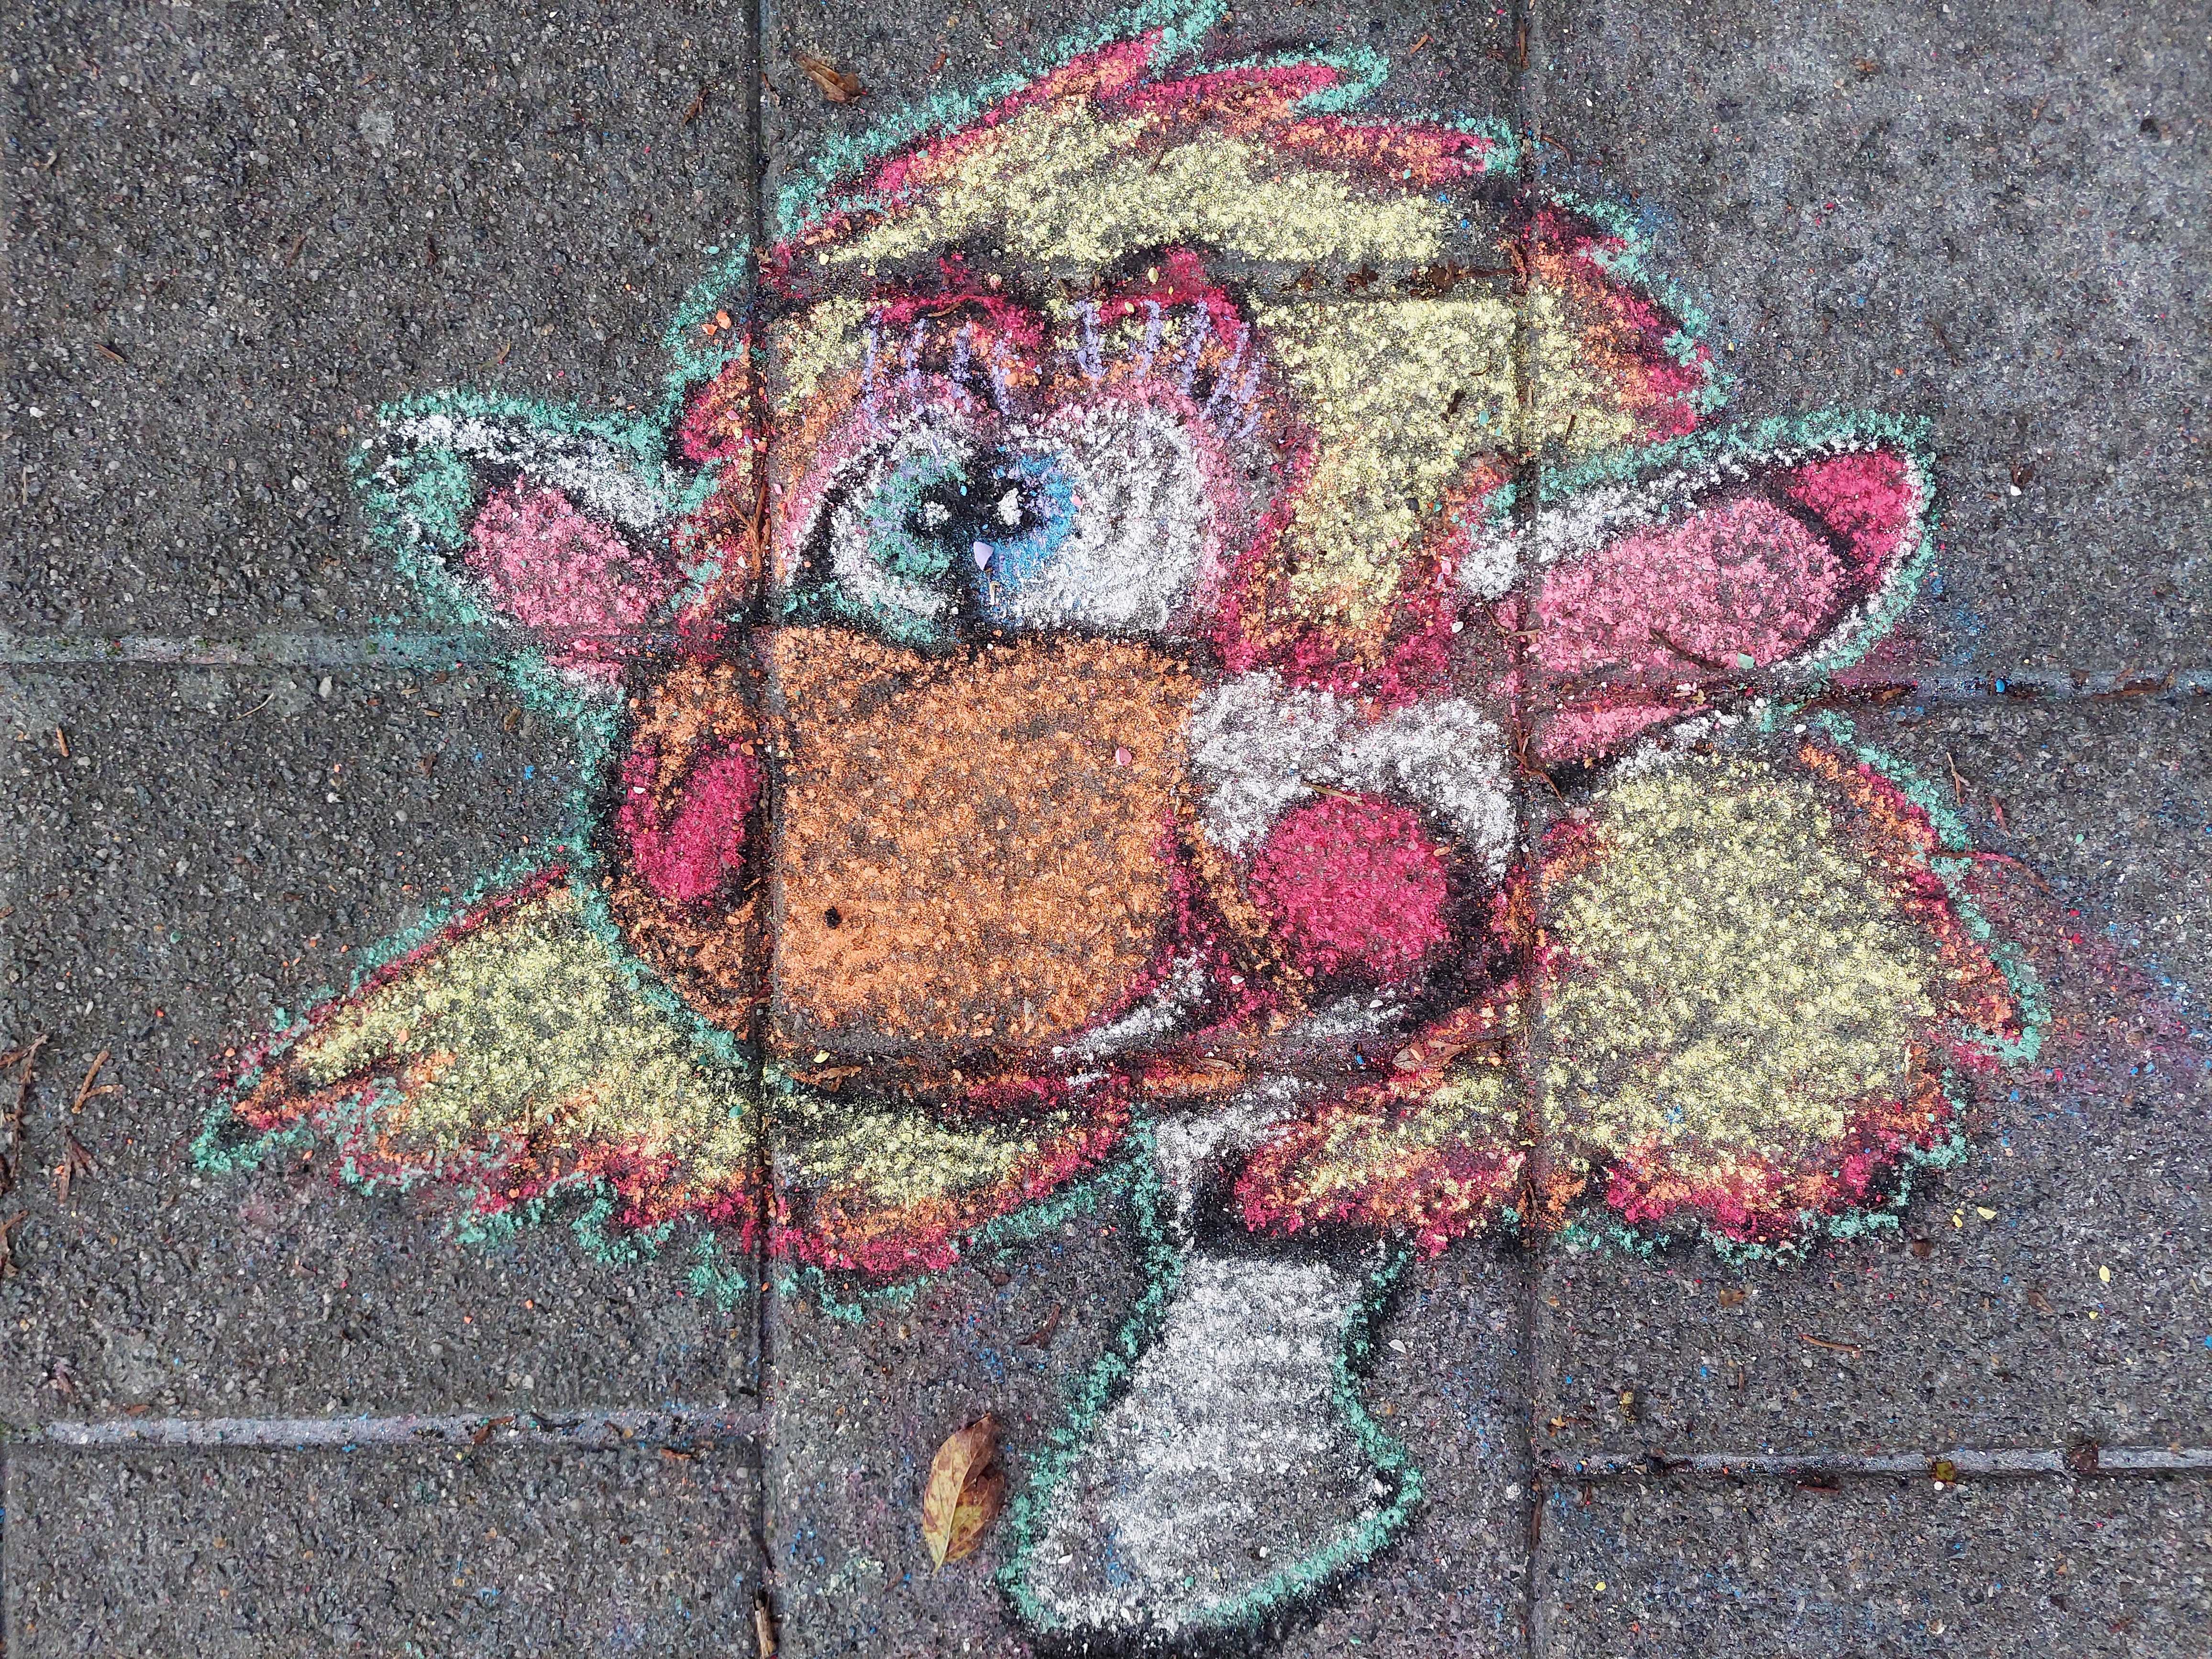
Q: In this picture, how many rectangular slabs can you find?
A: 9